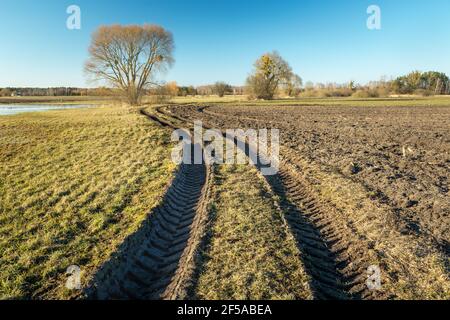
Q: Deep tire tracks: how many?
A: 2